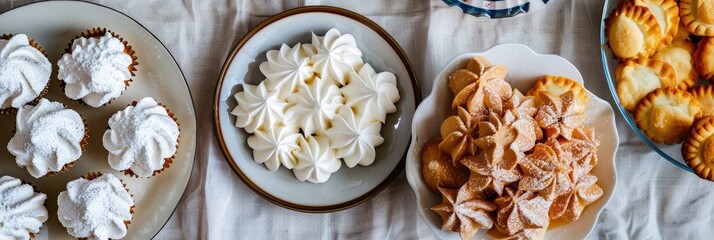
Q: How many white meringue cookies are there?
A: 8